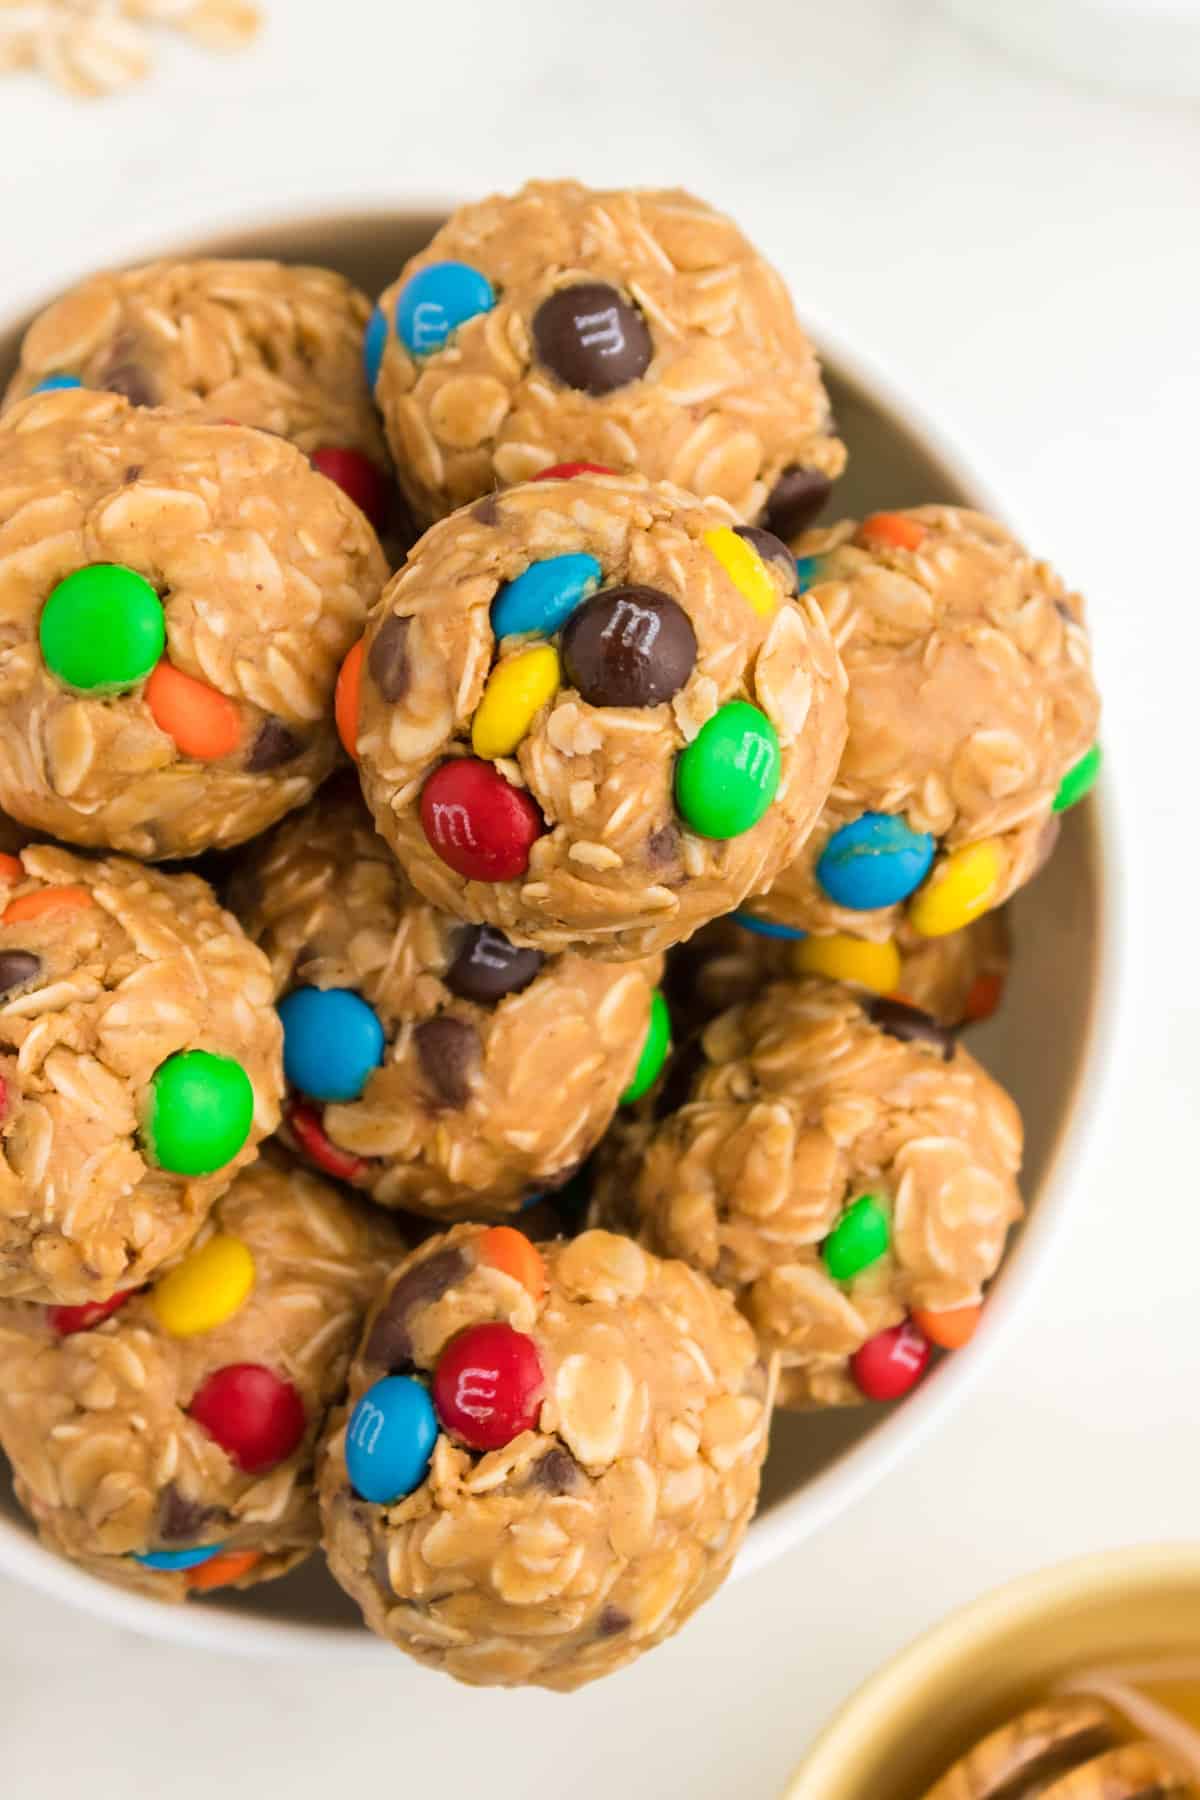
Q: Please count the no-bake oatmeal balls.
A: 11